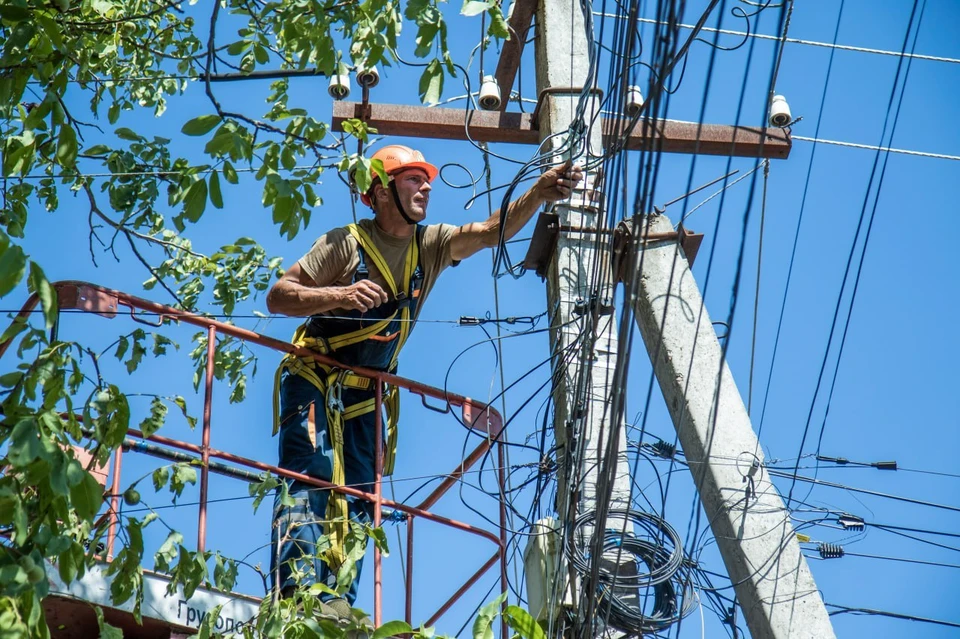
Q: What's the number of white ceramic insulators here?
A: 5